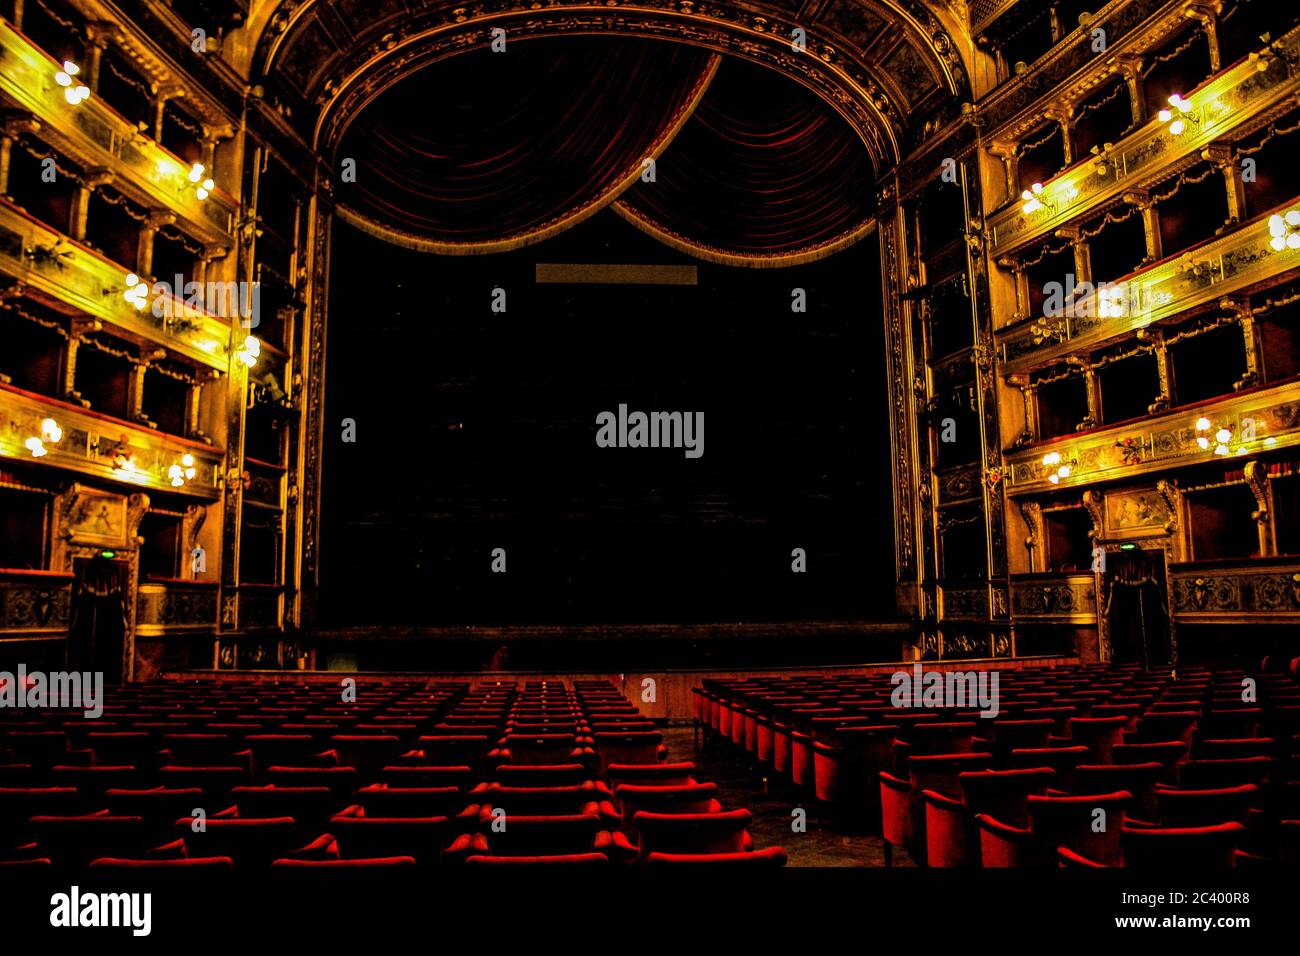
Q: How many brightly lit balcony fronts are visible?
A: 6